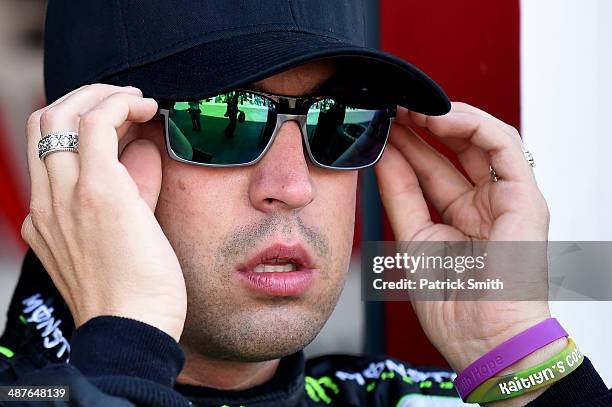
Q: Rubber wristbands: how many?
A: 2